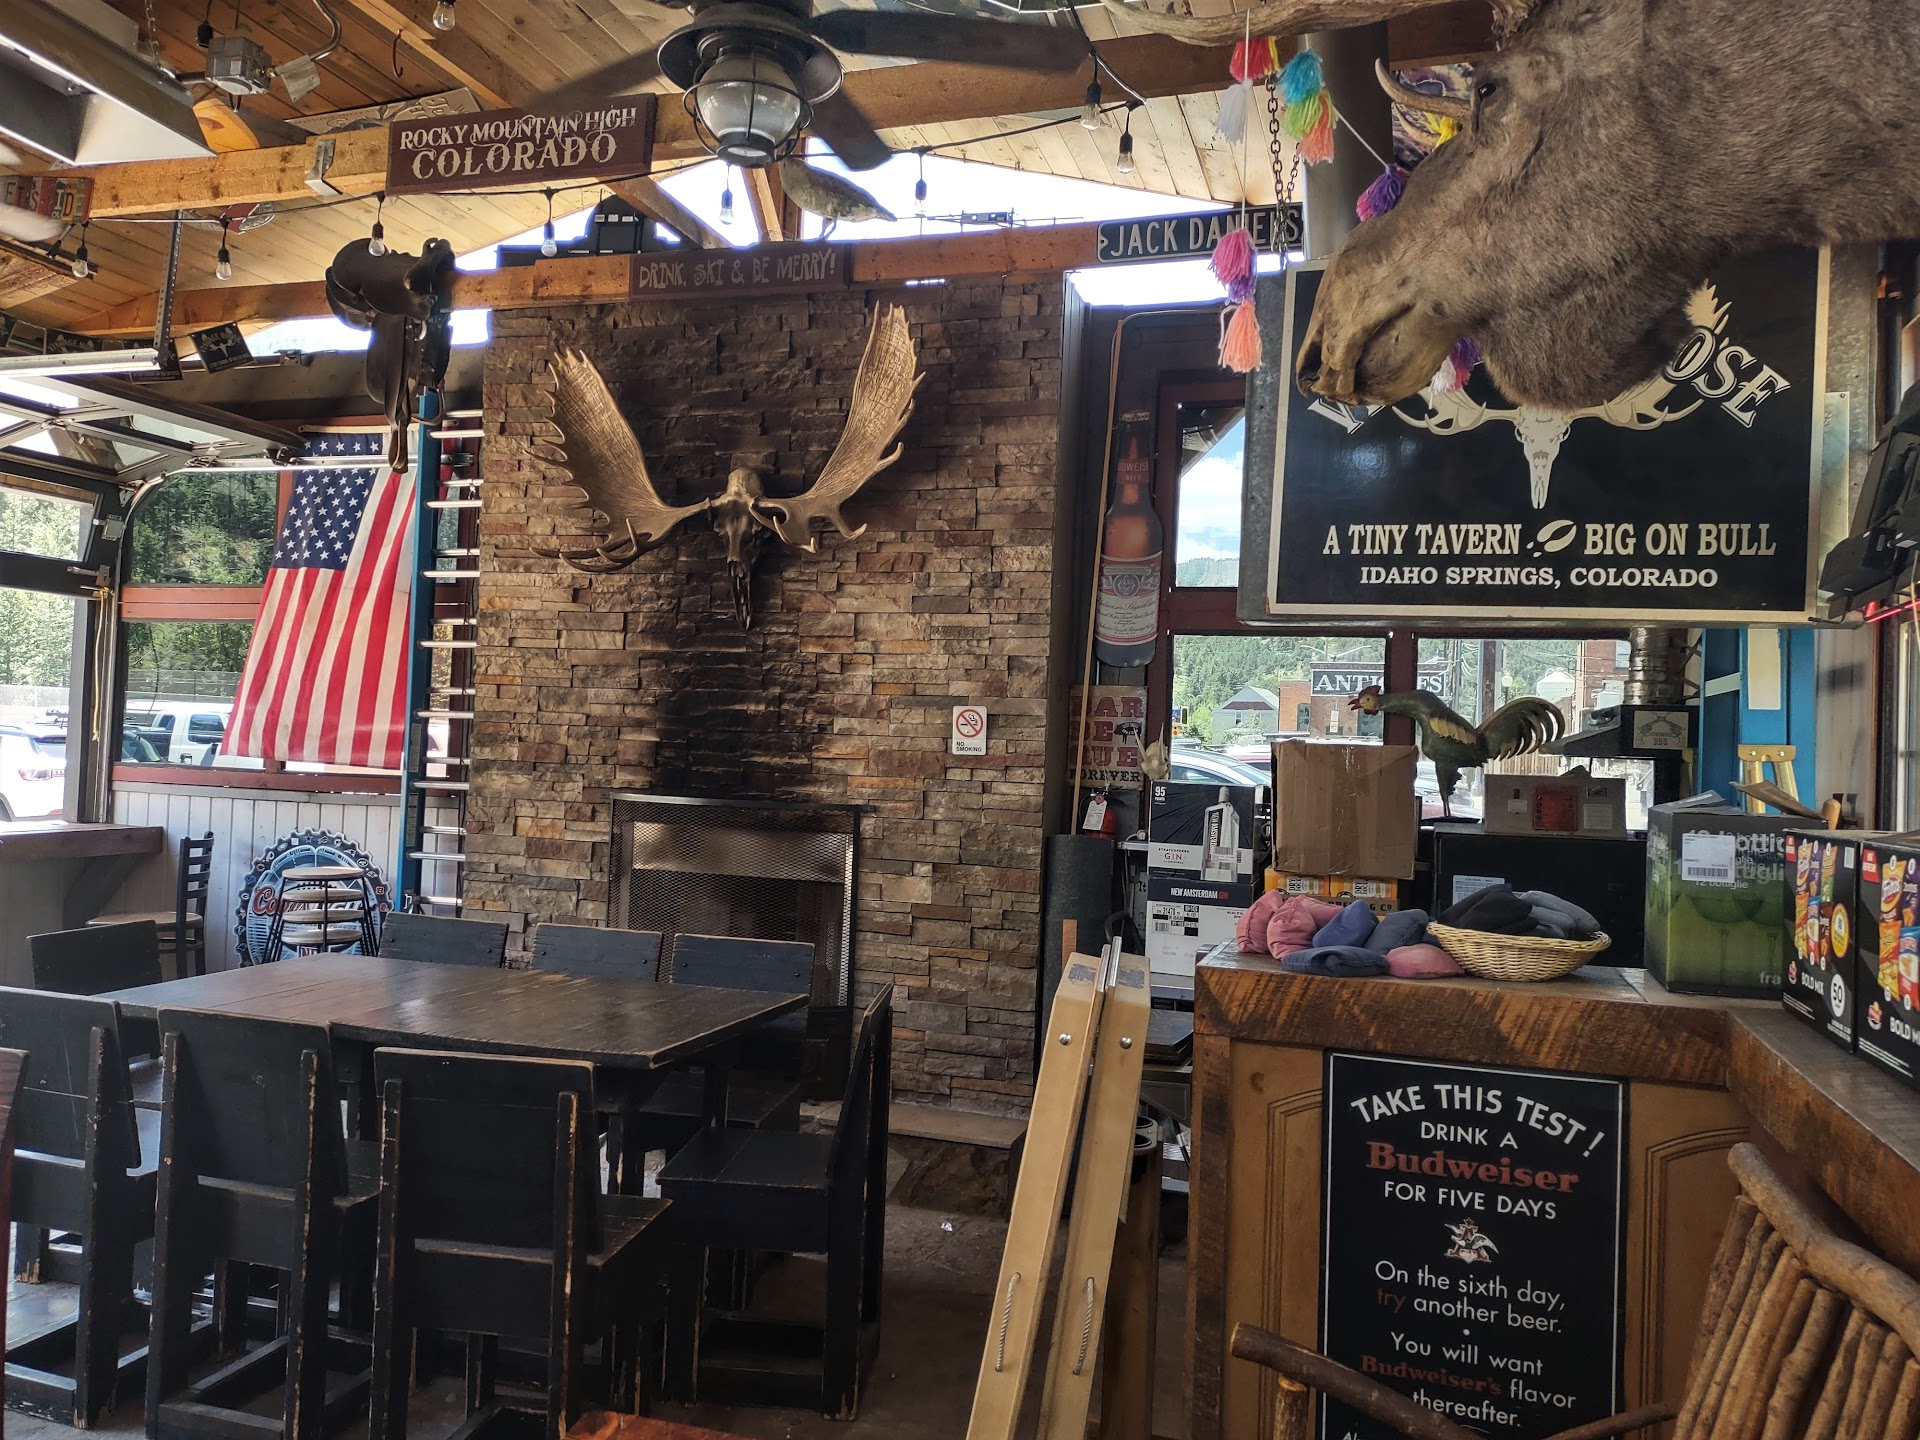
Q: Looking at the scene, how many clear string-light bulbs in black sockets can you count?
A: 9